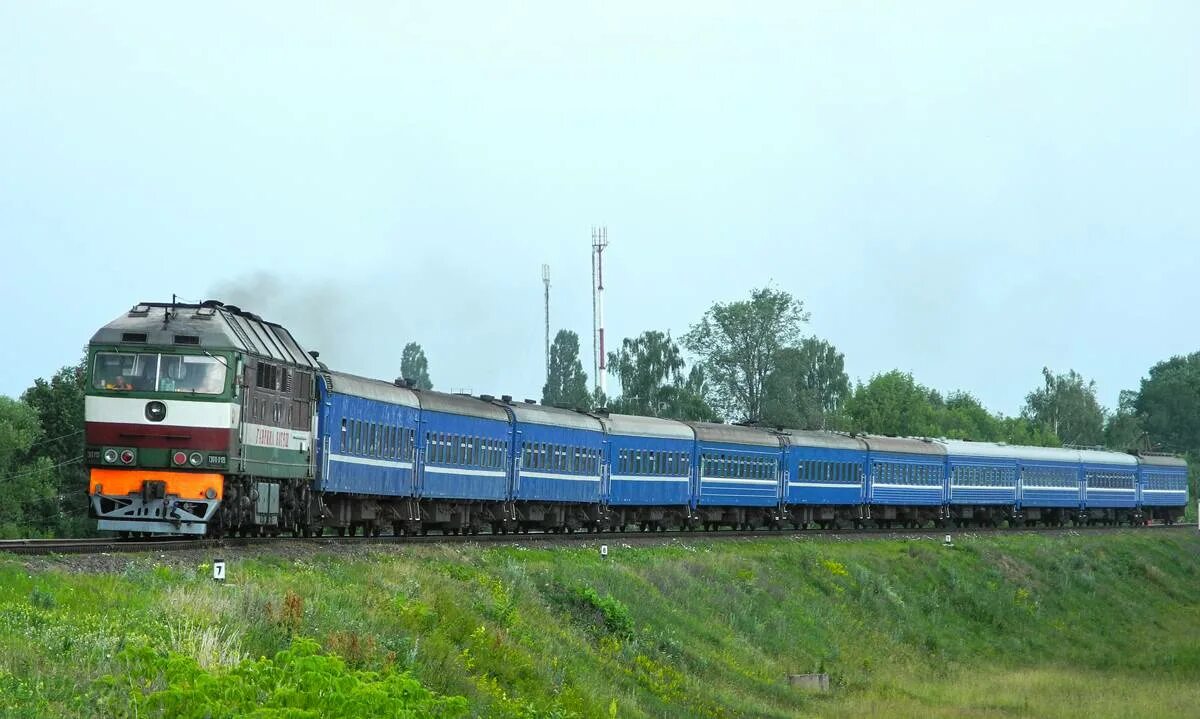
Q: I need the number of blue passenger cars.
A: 11